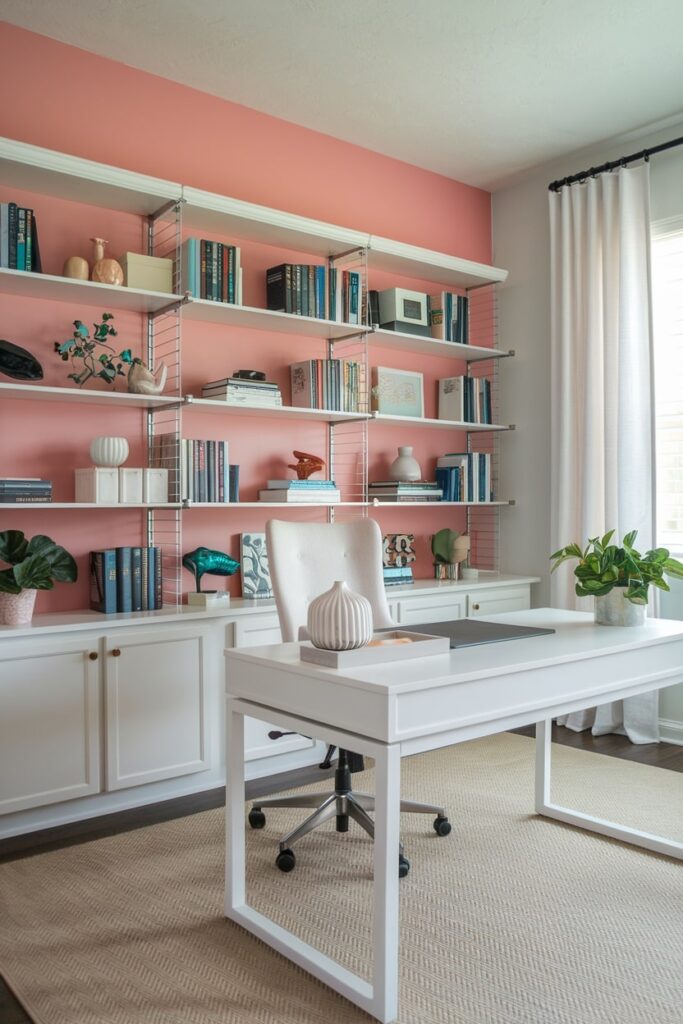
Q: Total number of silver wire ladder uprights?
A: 3